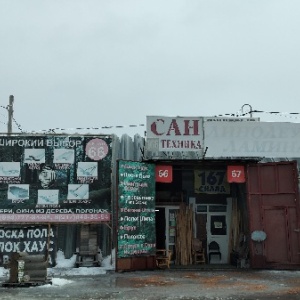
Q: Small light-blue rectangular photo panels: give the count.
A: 7